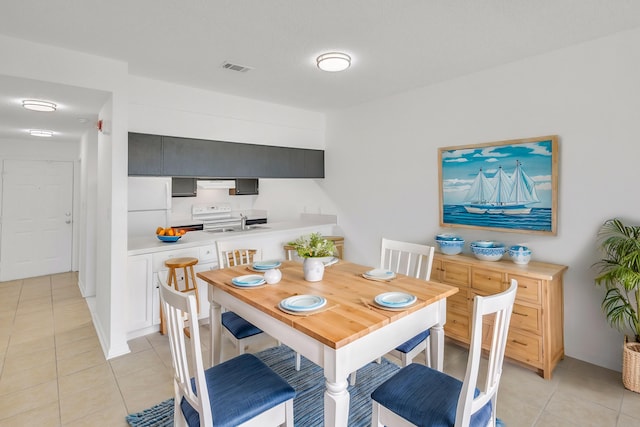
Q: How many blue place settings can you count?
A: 5